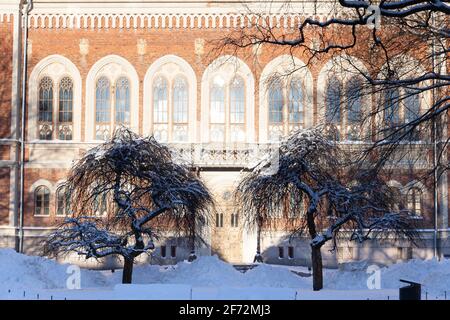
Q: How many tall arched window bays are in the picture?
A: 7